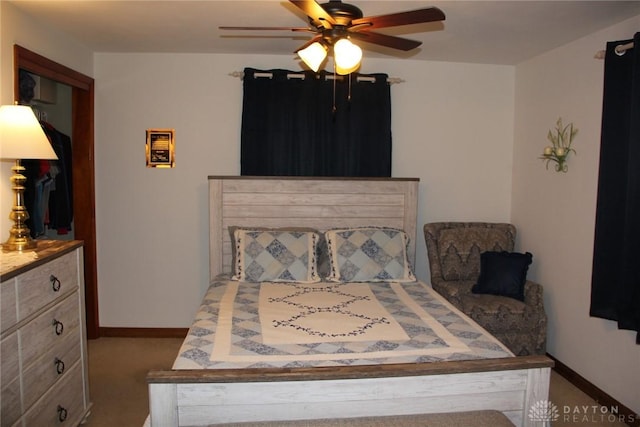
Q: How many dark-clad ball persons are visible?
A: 0